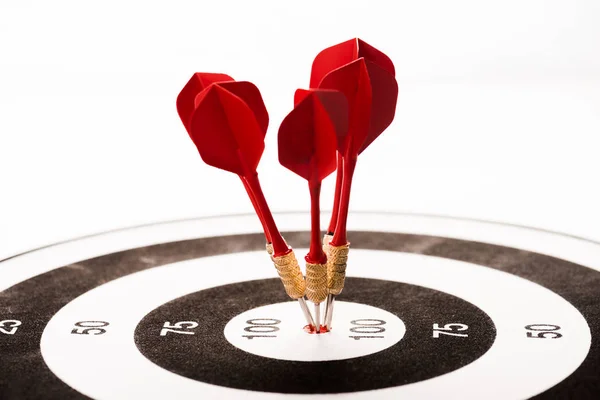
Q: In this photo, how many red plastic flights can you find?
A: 5